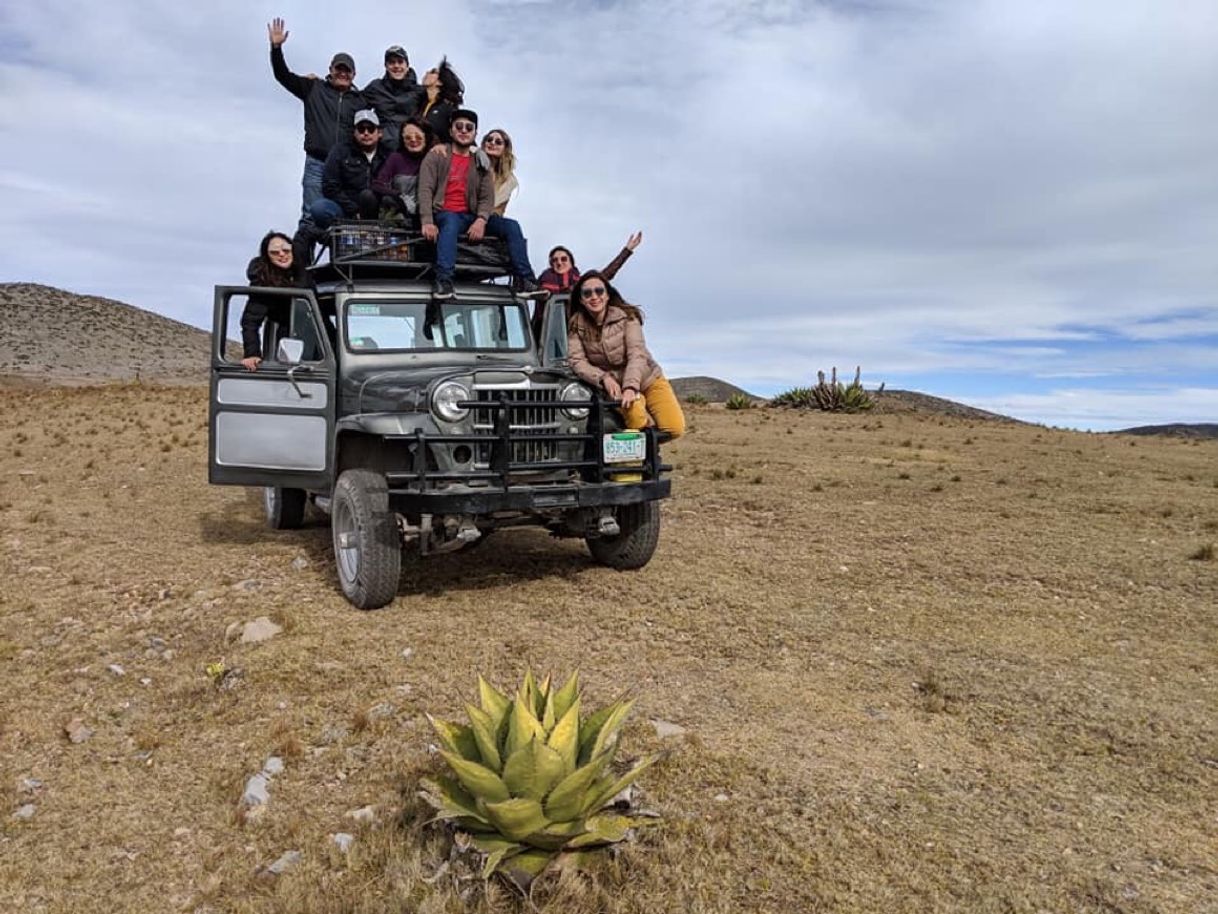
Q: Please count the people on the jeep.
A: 10